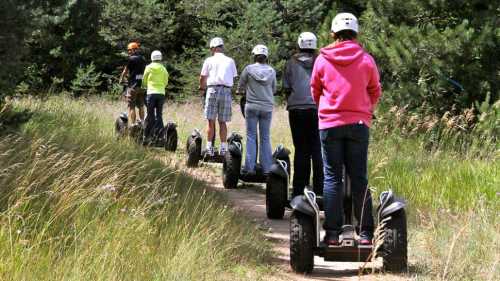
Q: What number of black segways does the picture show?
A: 6